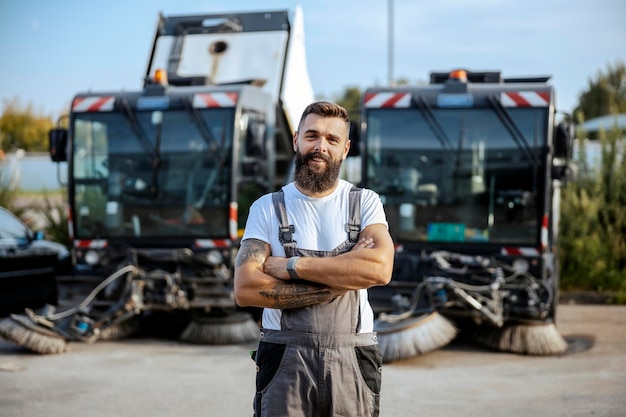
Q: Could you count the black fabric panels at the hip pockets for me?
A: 2